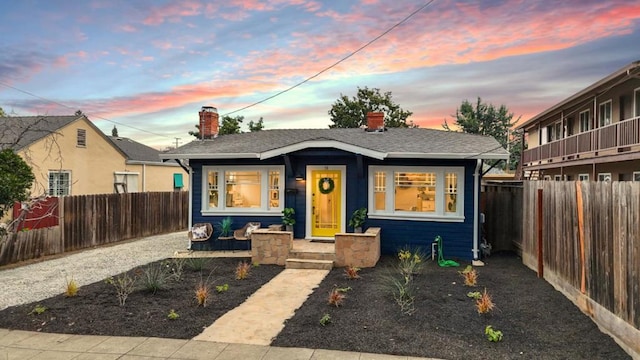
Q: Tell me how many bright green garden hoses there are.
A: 1